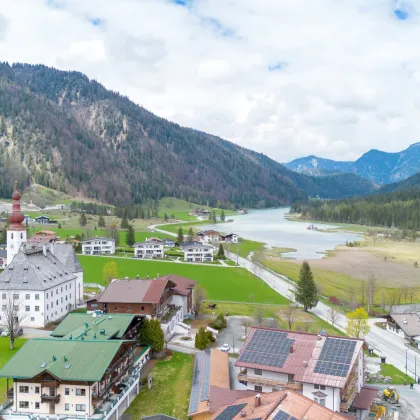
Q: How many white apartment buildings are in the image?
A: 3